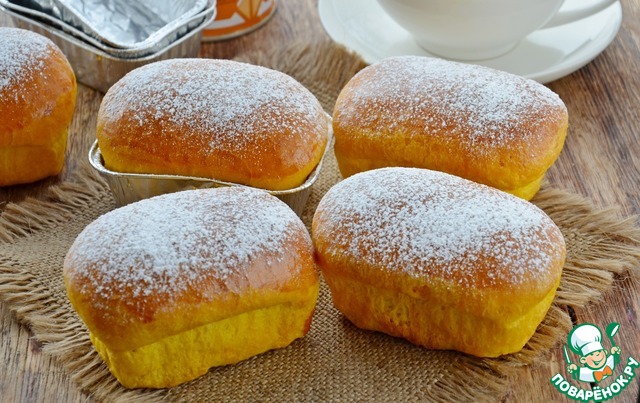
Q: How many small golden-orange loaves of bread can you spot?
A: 5